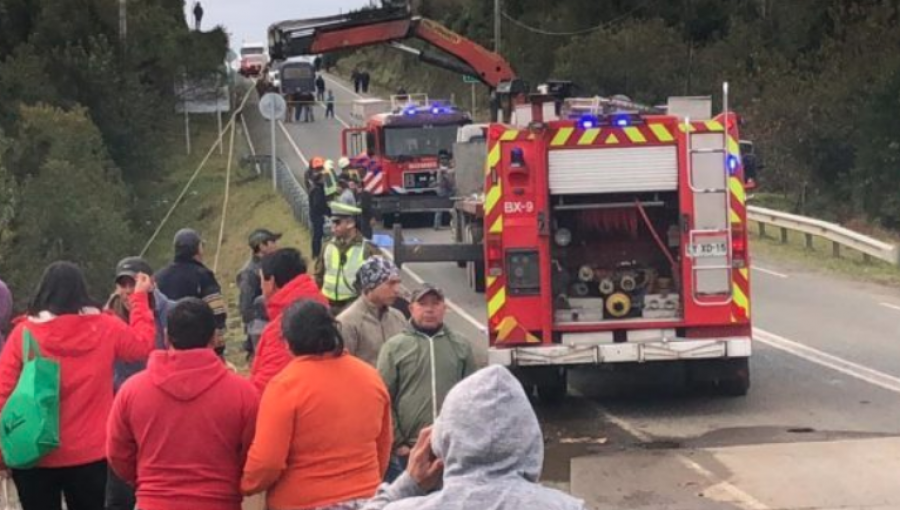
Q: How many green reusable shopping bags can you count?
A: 1